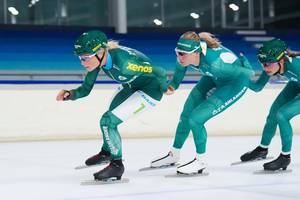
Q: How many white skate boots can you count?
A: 2